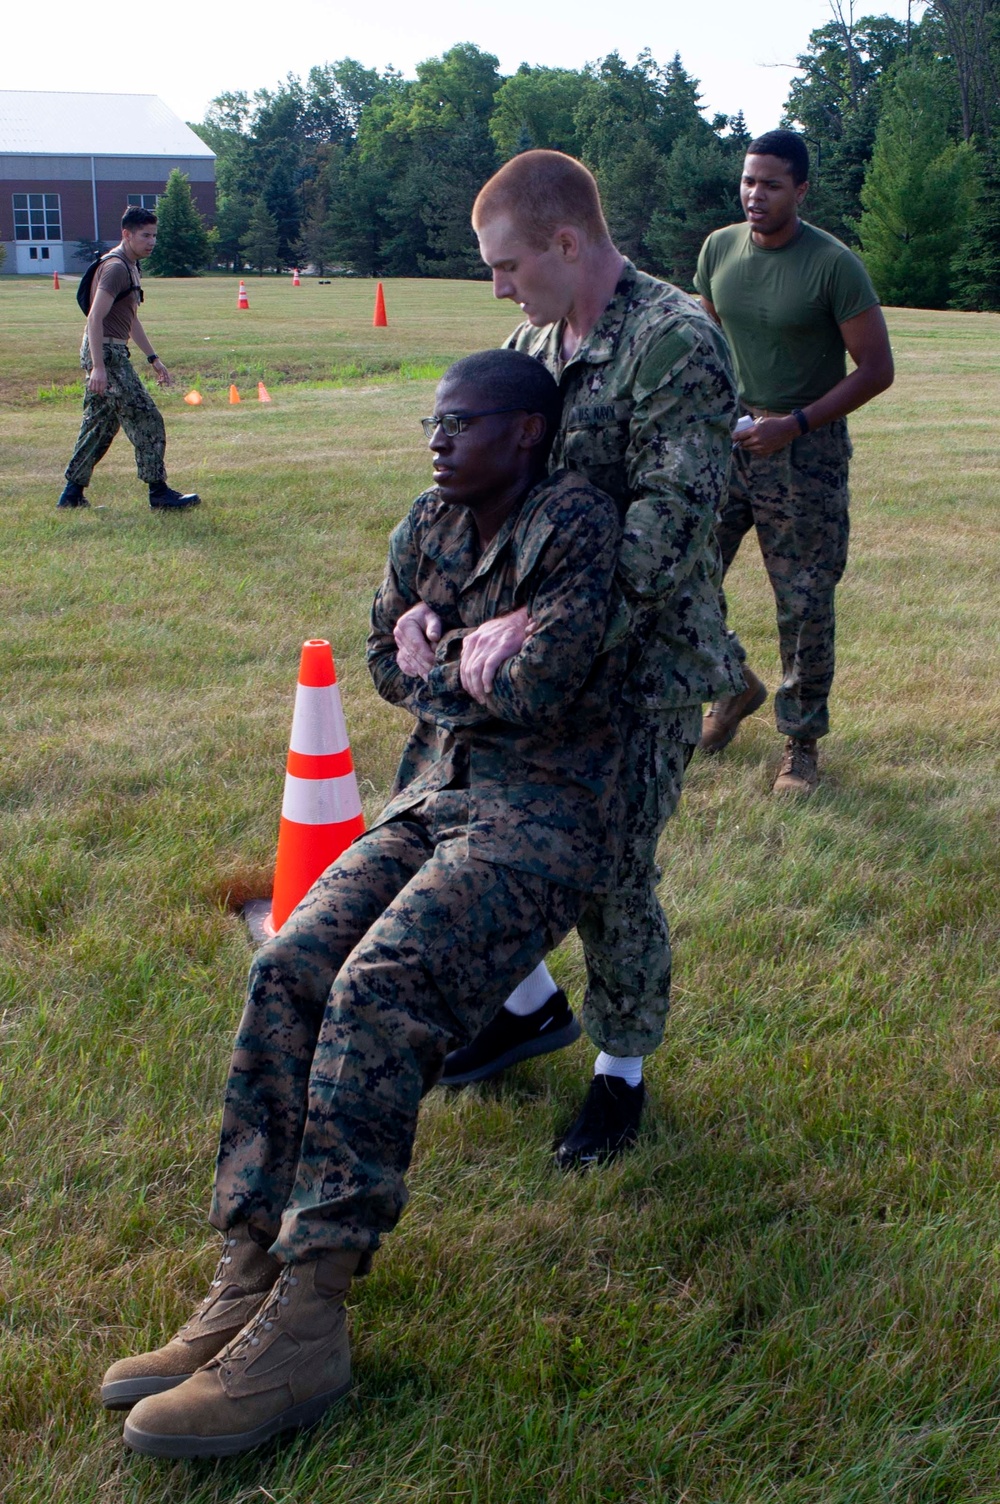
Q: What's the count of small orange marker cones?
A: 3